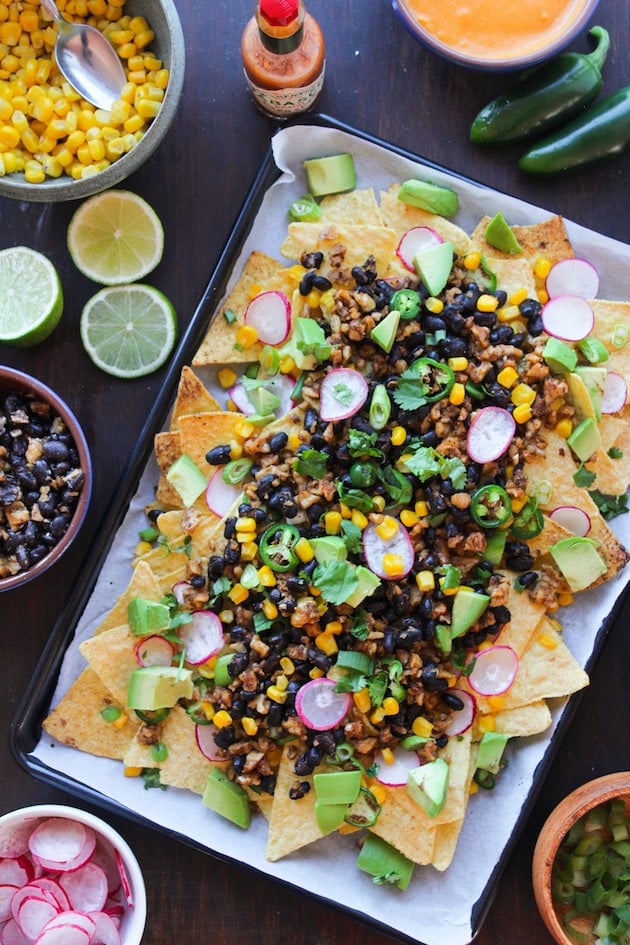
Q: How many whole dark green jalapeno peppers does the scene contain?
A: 2